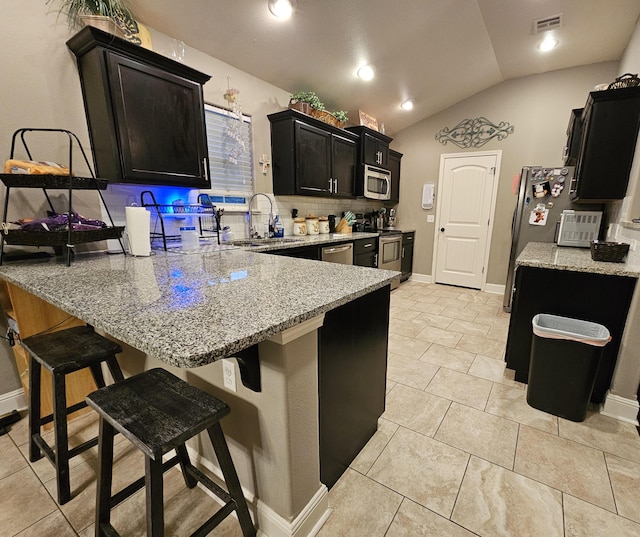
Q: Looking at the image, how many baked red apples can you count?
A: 0